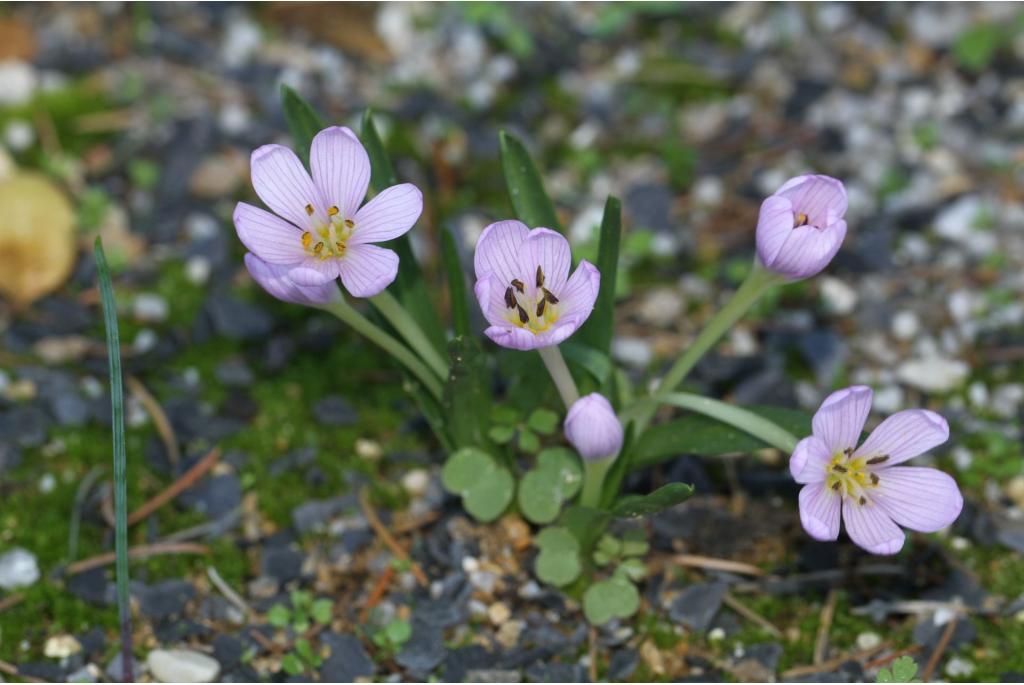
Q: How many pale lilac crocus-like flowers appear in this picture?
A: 6